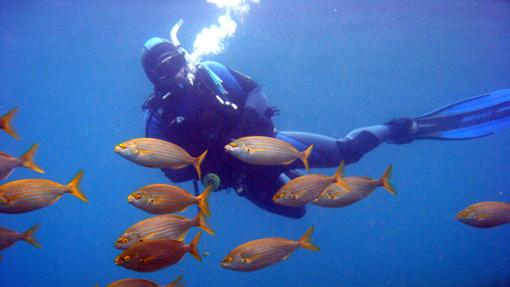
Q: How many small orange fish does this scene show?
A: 14